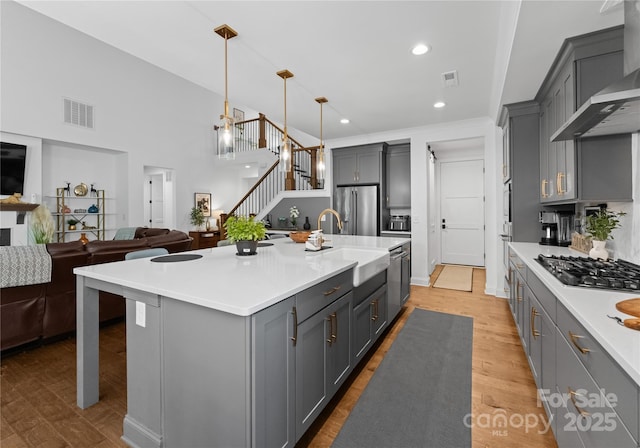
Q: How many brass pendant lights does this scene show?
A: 3